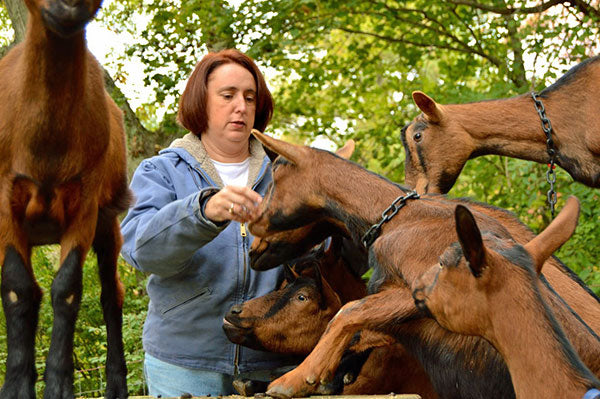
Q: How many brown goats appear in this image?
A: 6